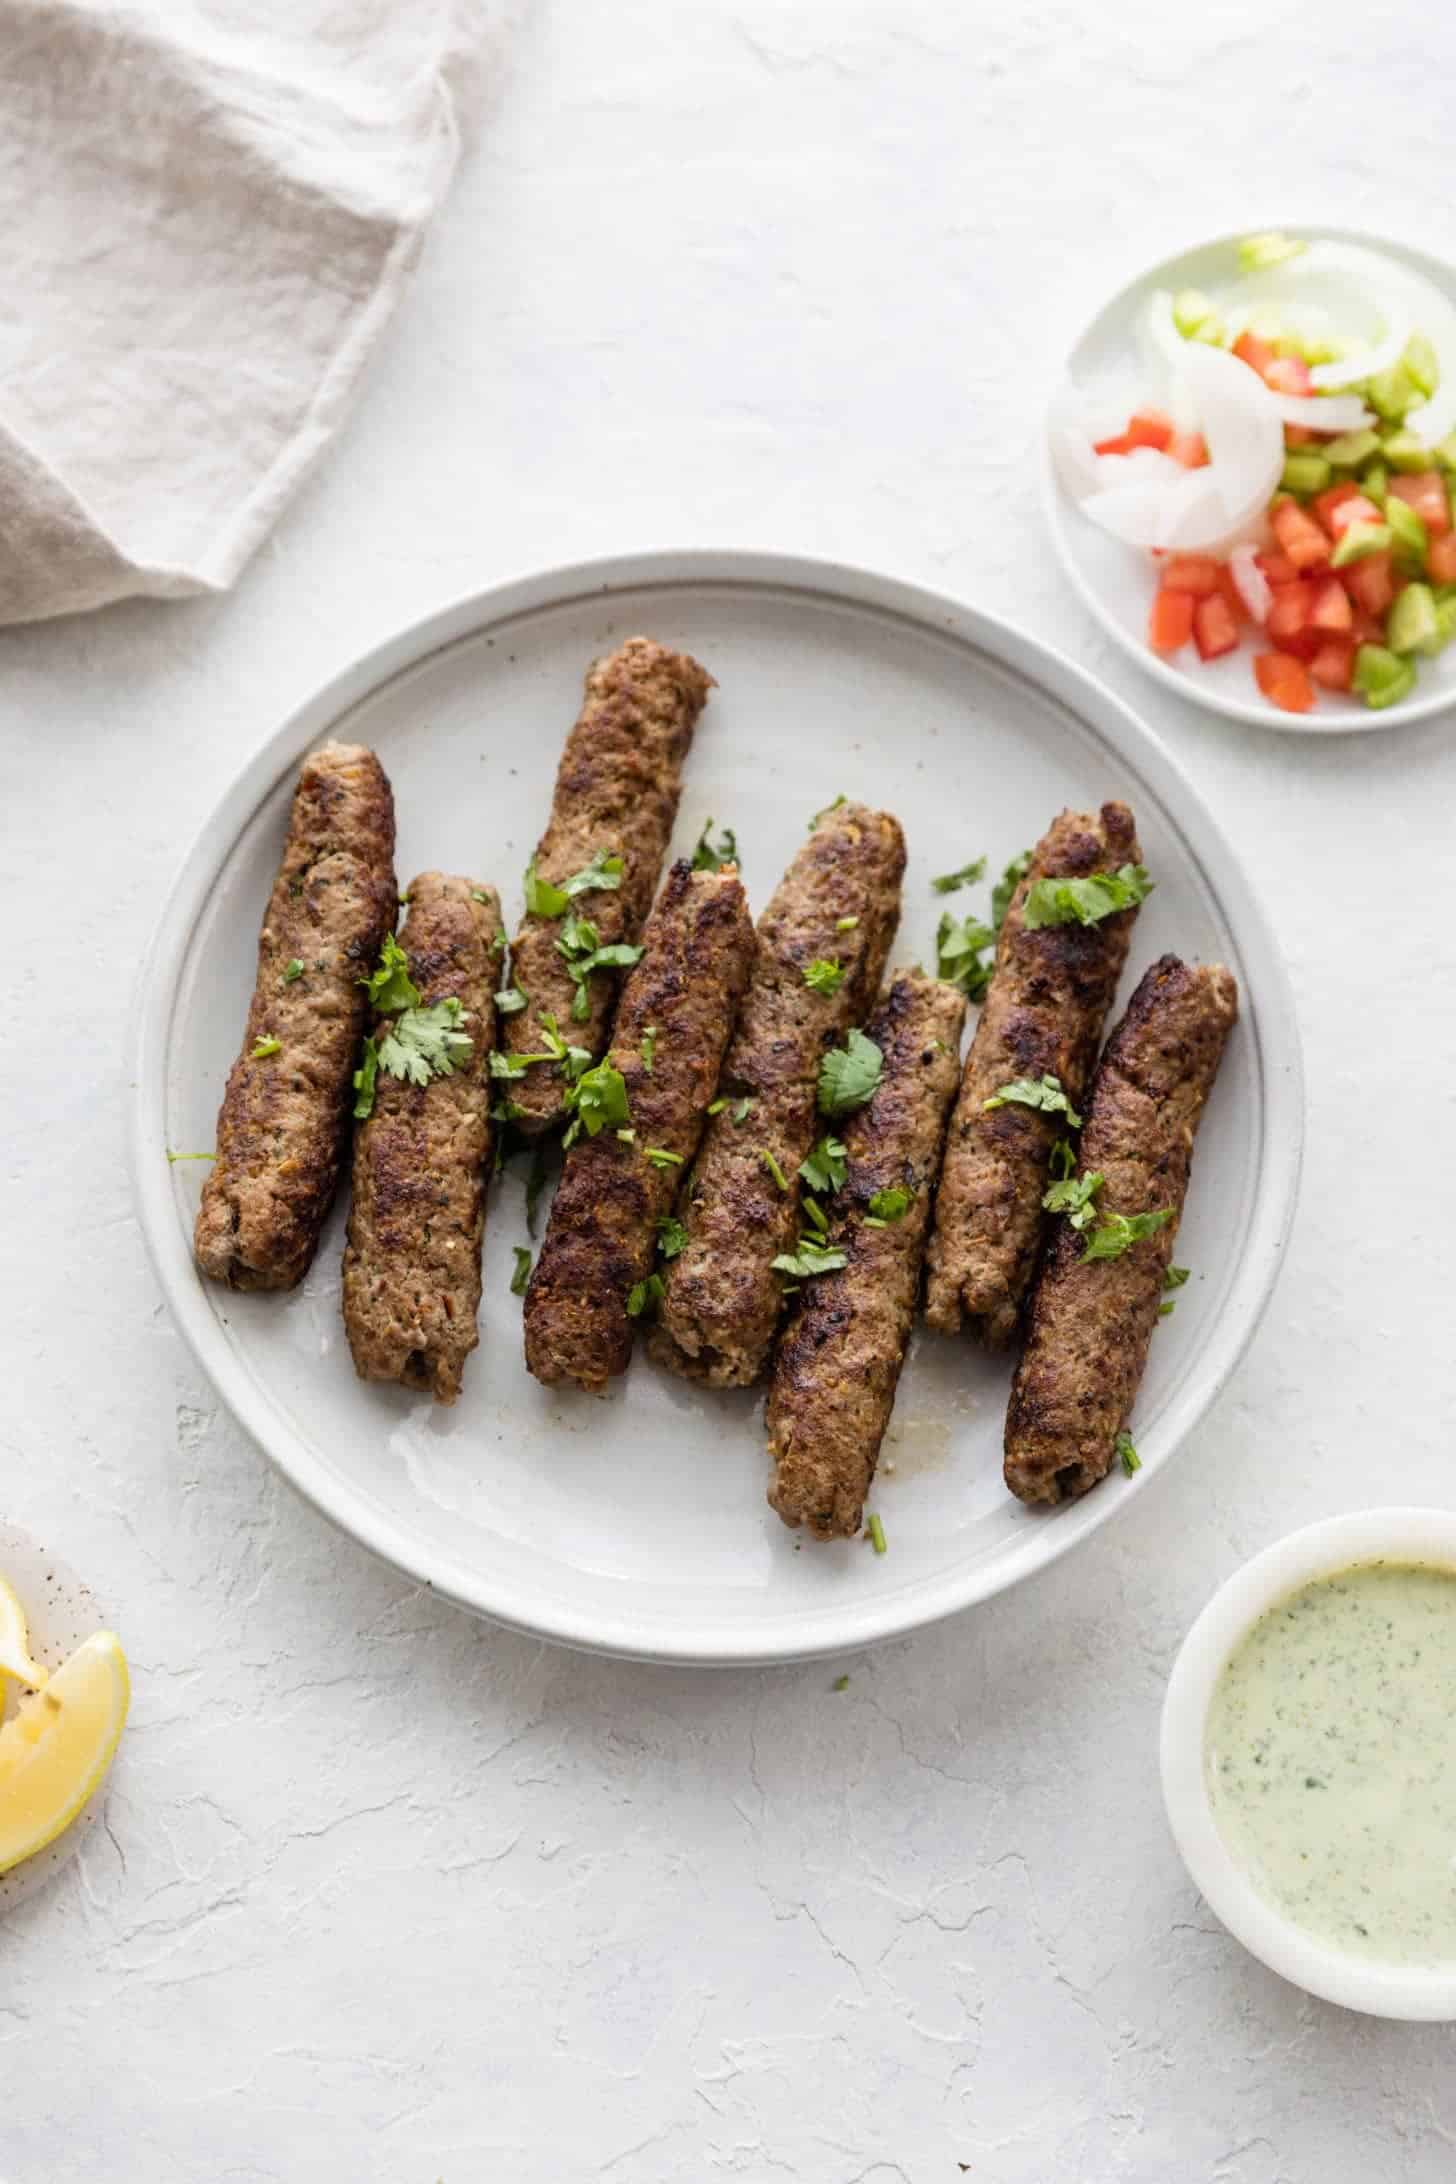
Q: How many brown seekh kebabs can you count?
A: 8